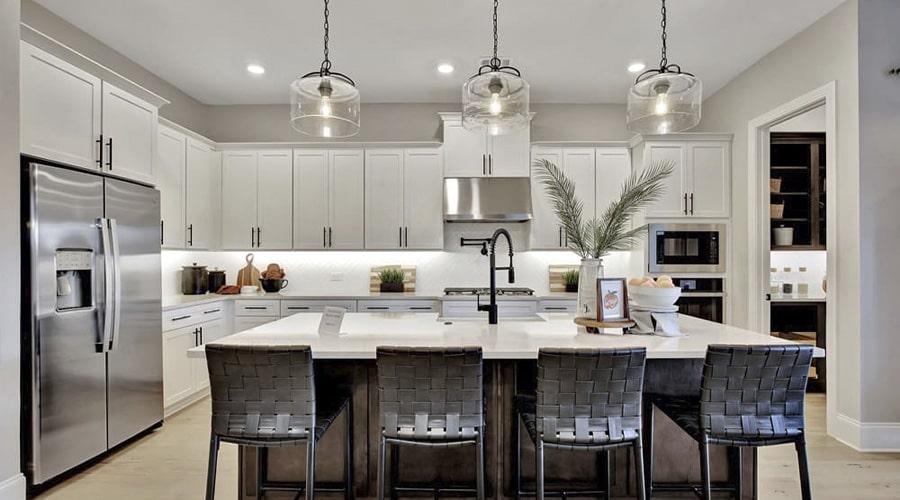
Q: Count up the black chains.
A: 3